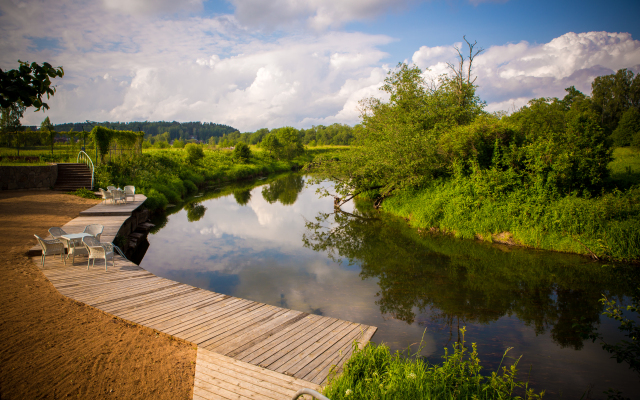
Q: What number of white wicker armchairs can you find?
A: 8